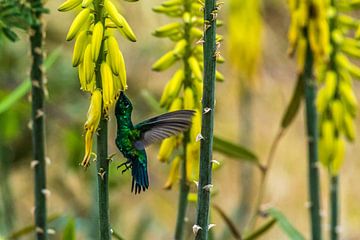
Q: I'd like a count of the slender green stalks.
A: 6